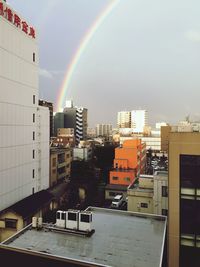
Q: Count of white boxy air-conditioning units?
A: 3